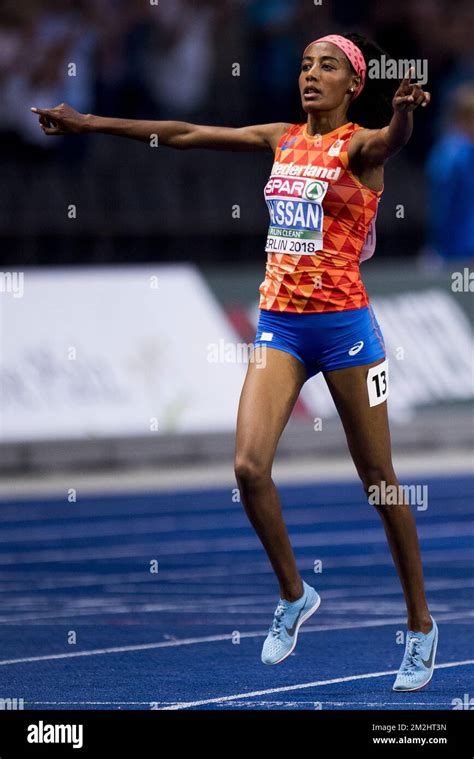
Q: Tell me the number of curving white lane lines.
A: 2